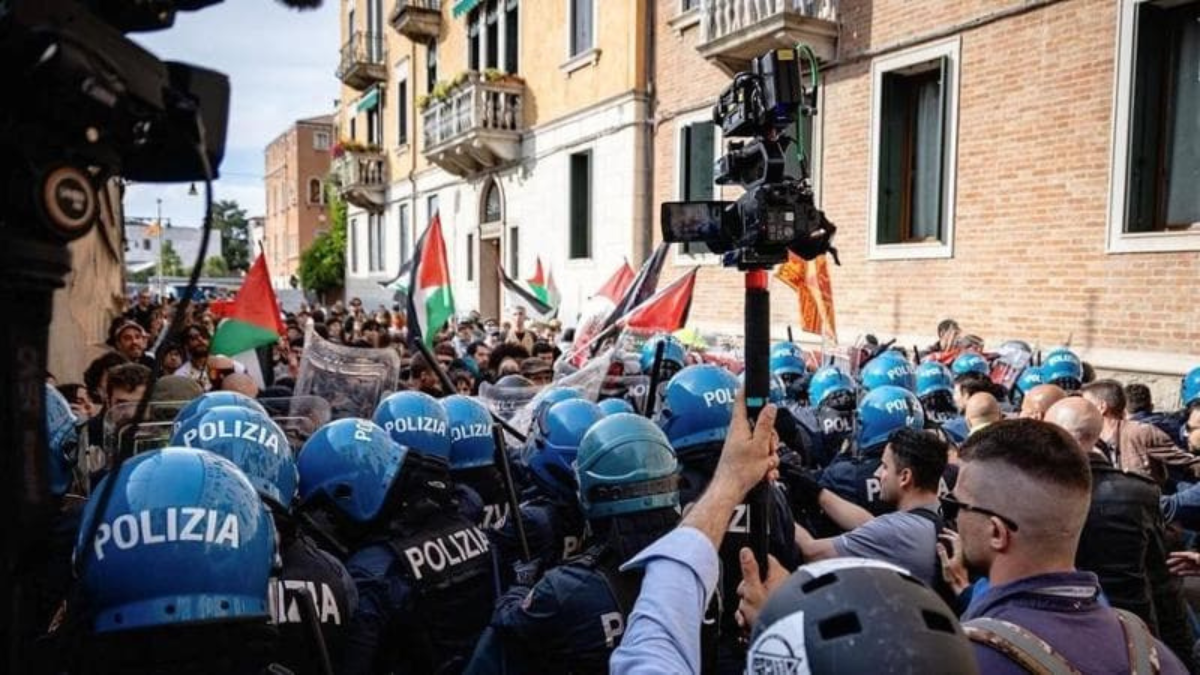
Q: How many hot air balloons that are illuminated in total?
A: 0